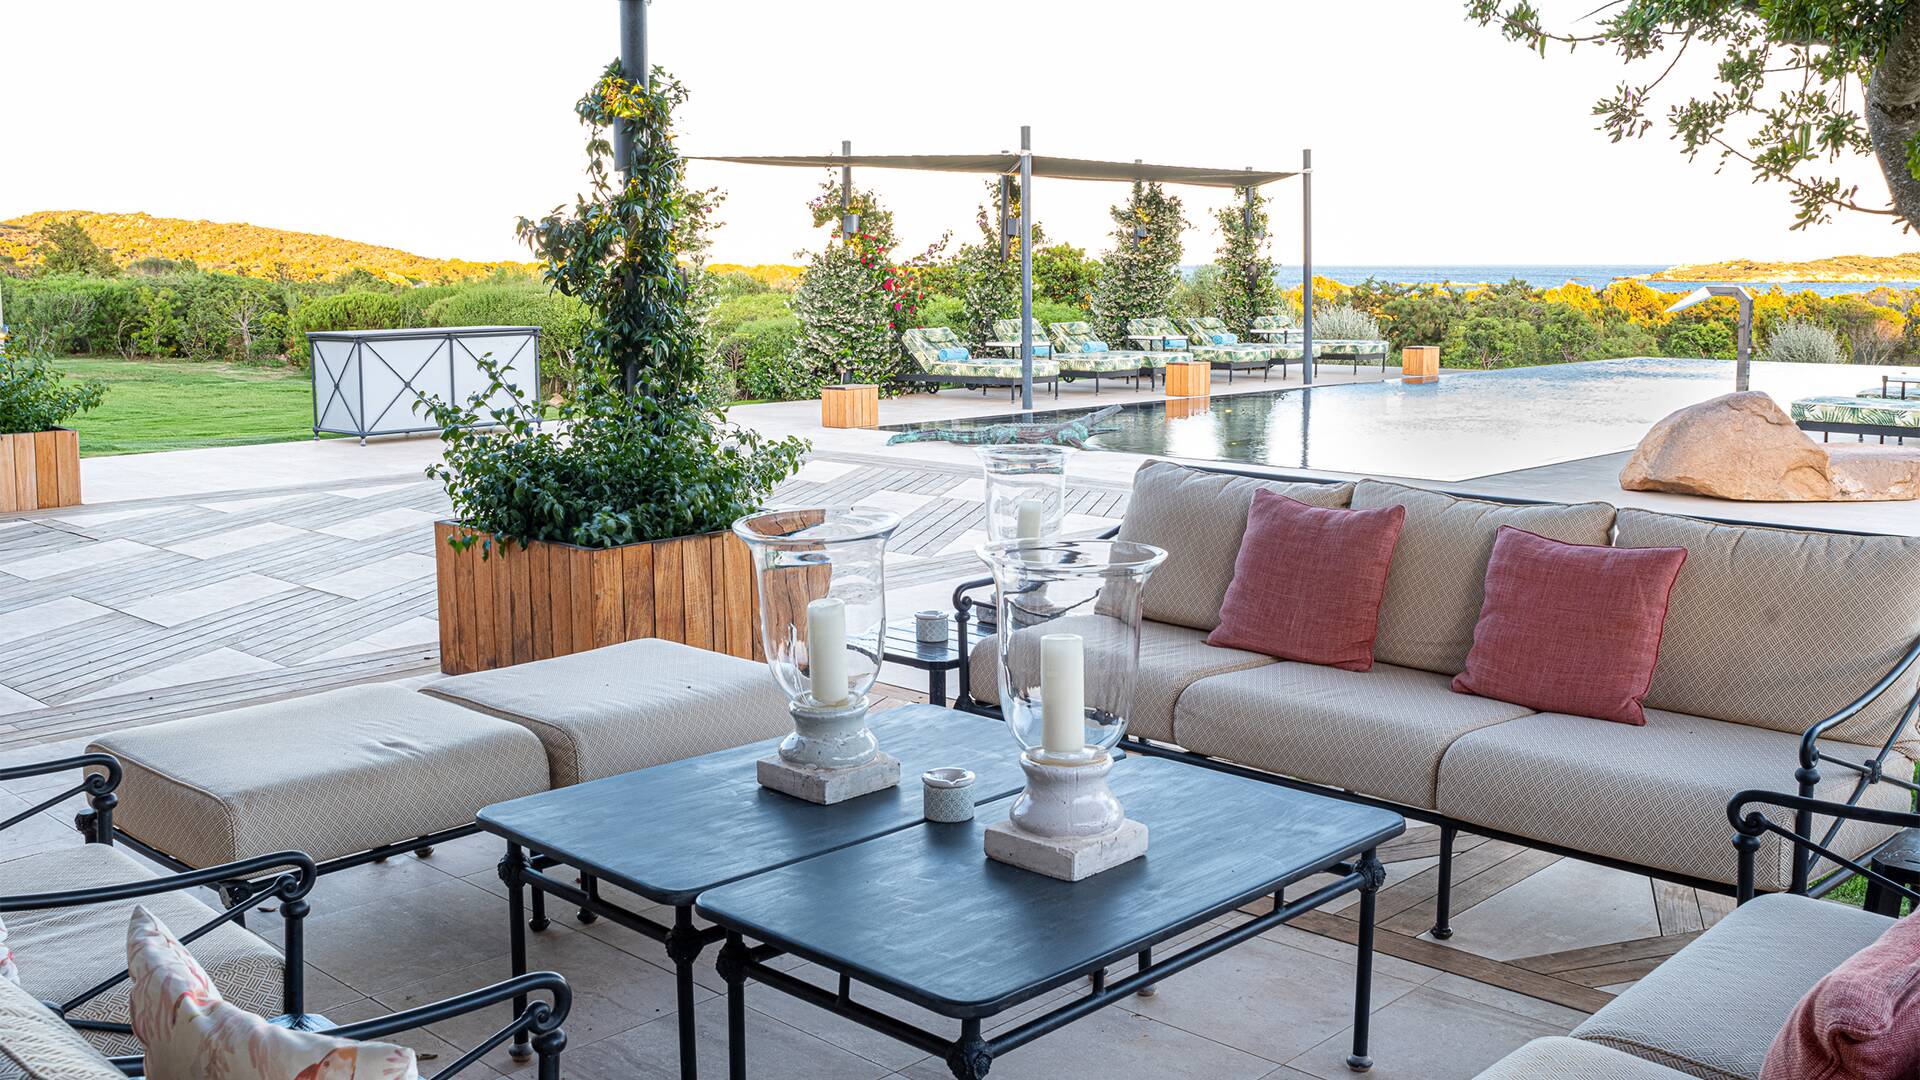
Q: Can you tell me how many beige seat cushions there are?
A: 8